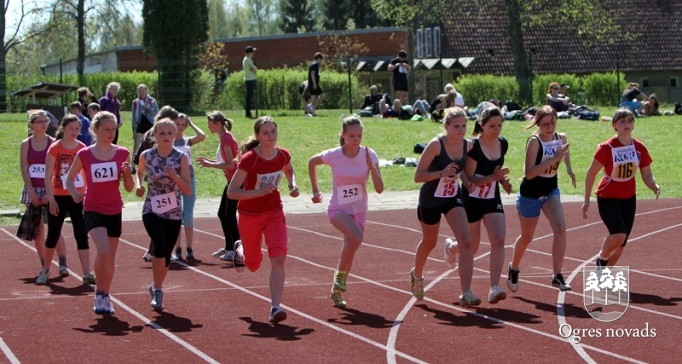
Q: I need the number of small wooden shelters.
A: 1